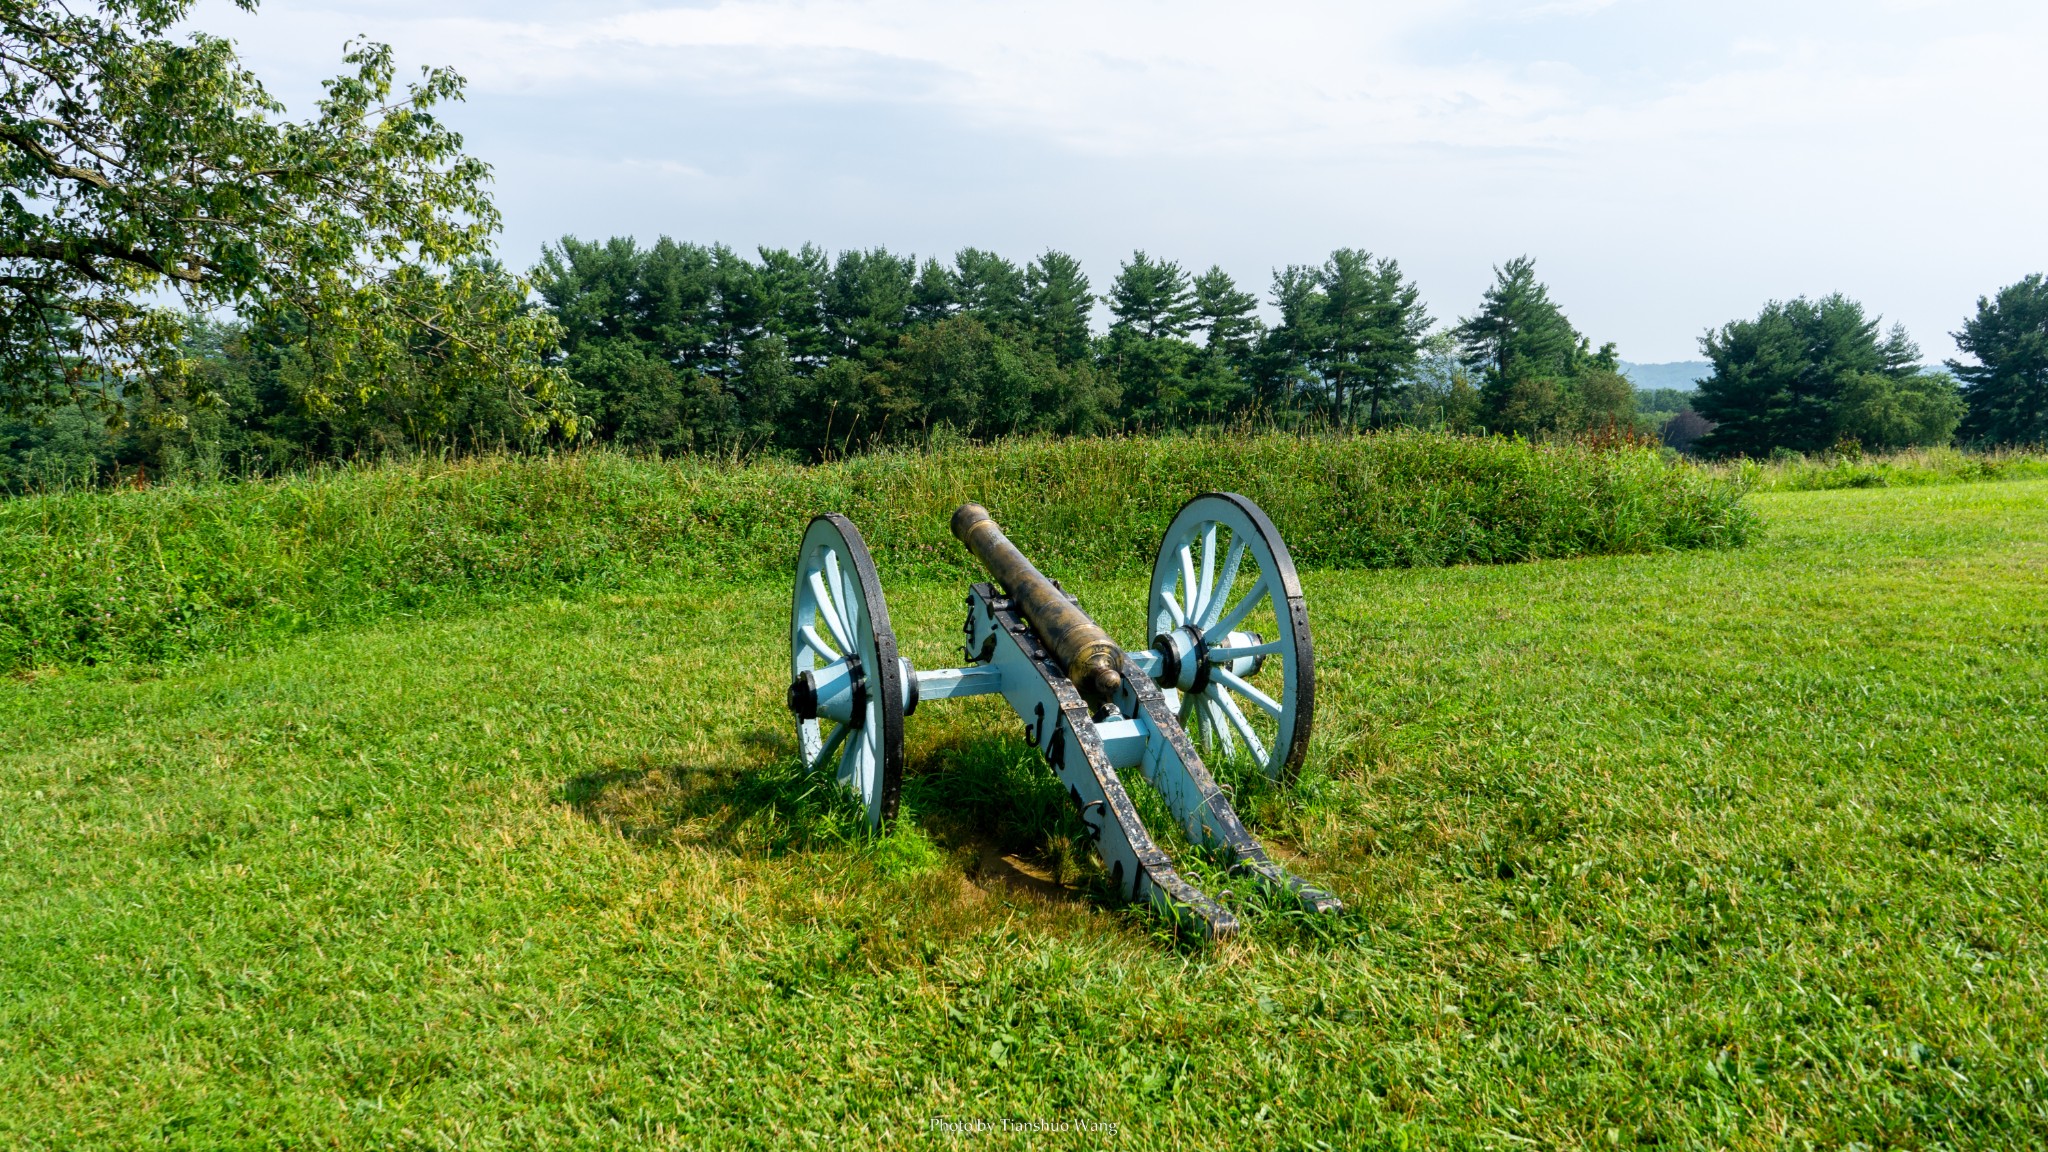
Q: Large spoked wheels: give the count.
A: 2